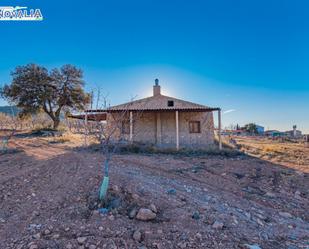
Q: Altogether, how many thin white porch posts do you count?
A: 4